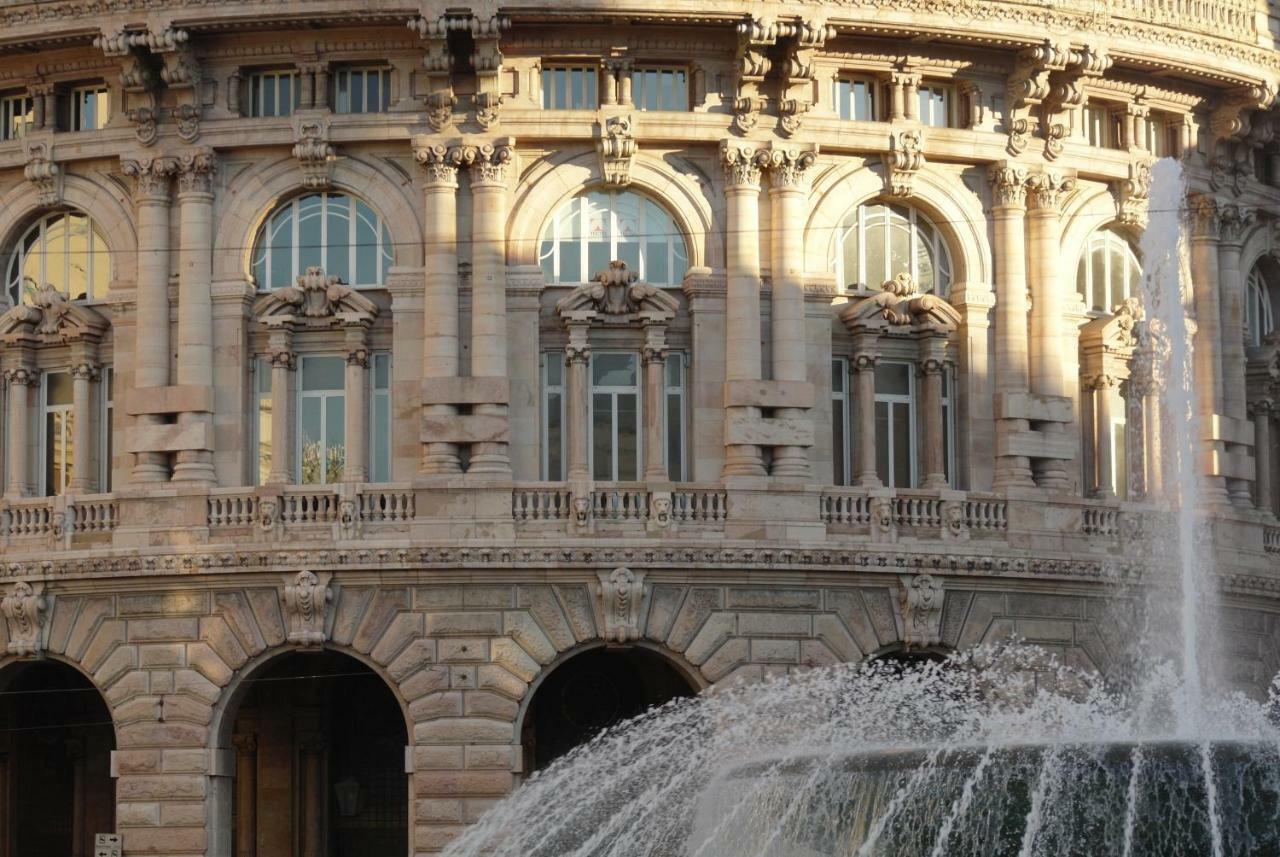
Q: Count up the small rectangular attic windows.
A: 10